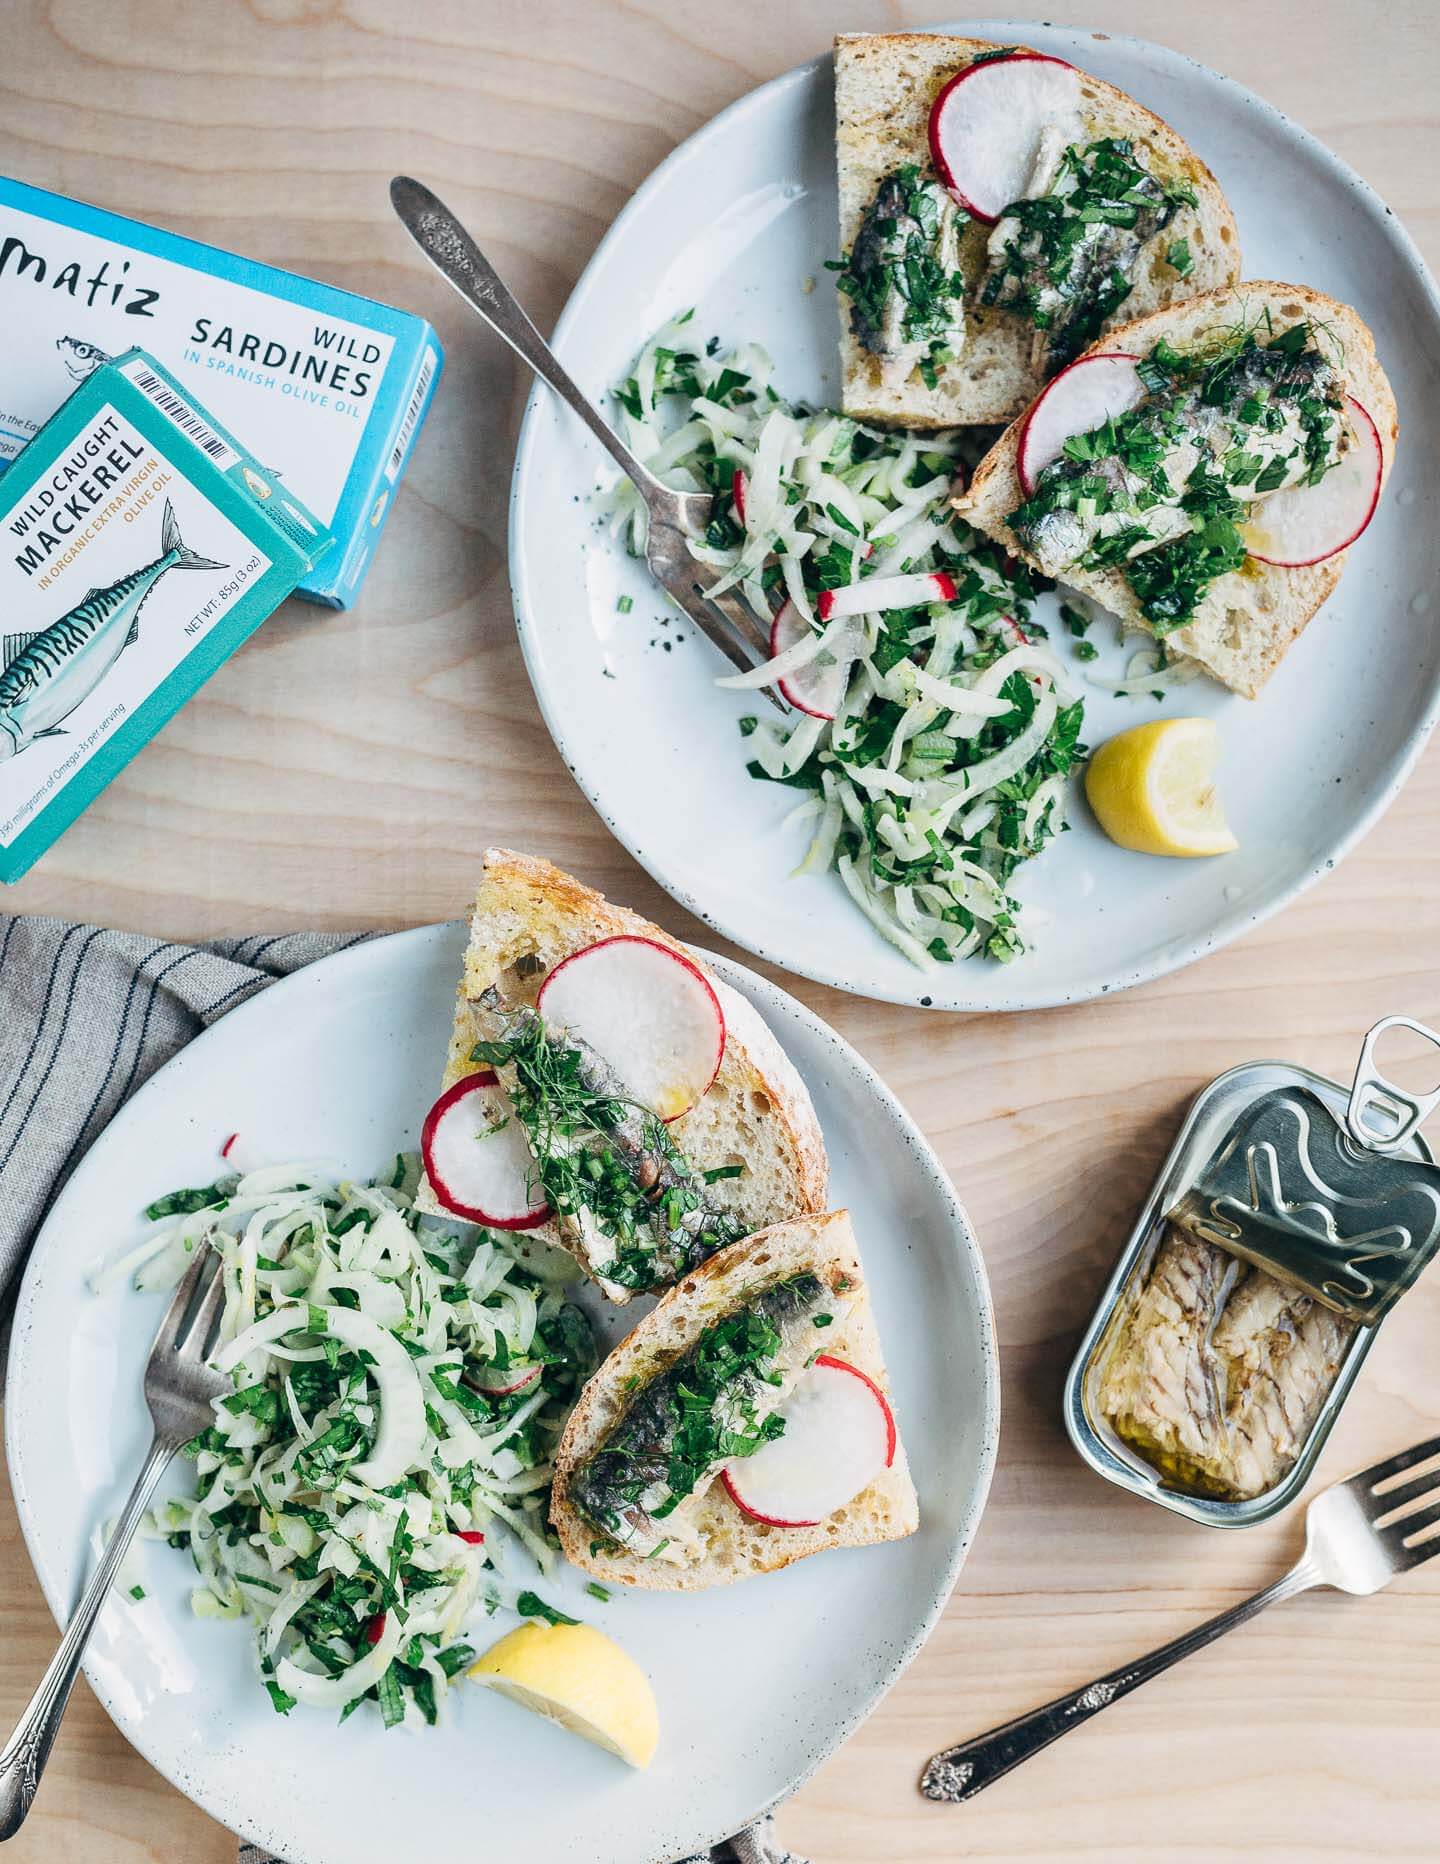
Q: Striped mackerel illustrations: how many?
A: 1